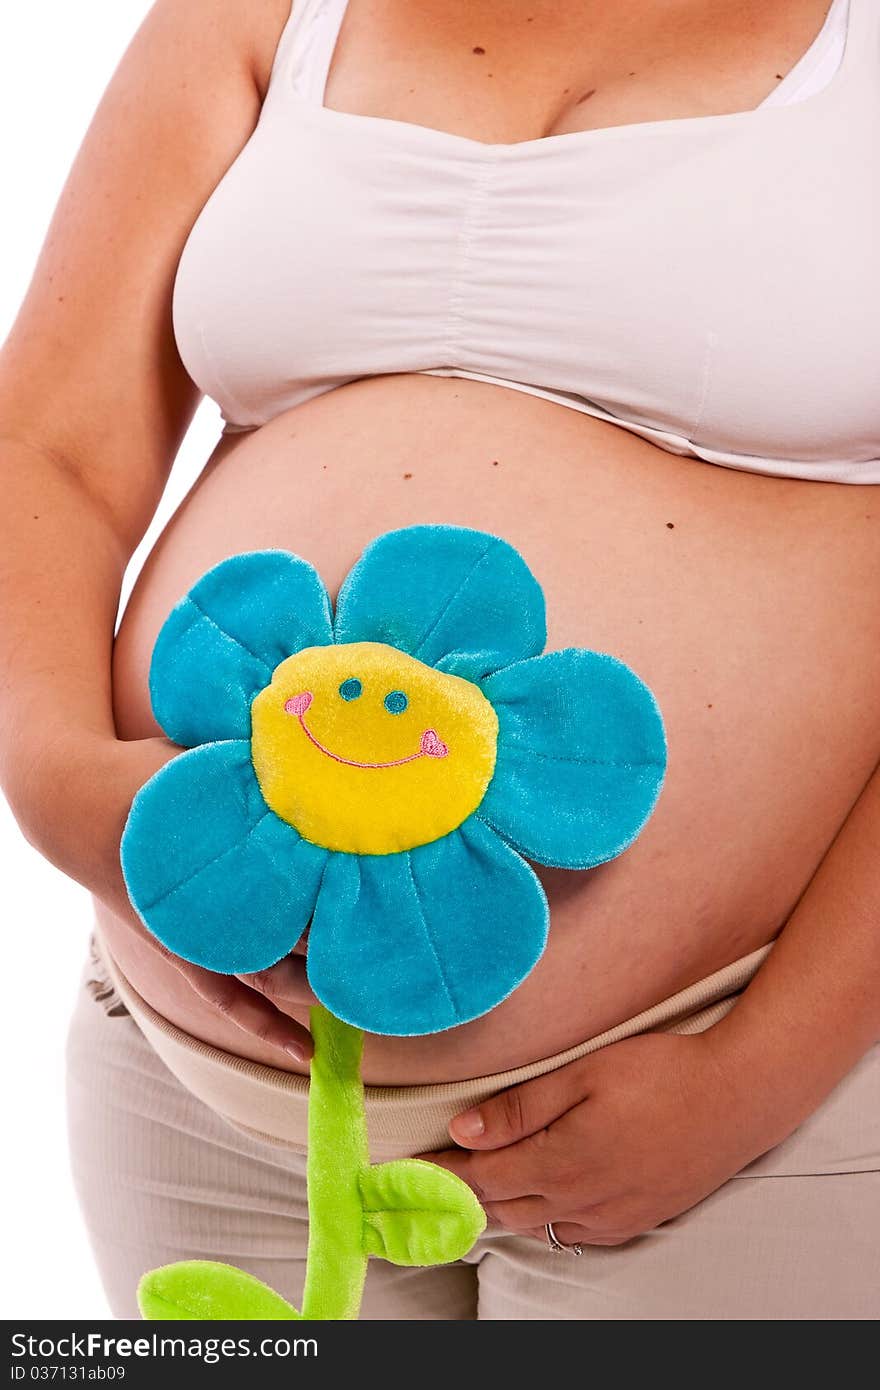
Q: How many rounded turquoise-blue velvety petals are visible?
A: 5